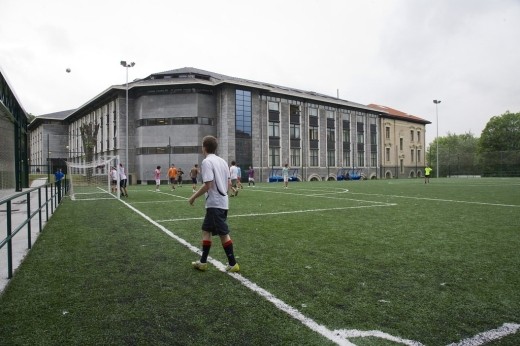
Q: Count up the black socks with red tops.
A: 2